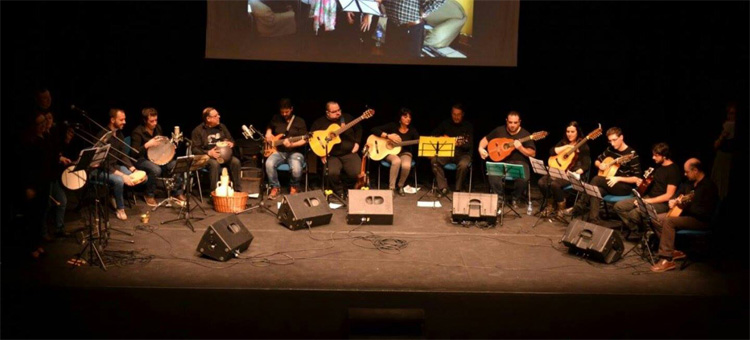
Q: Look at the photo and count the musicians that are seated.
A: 12